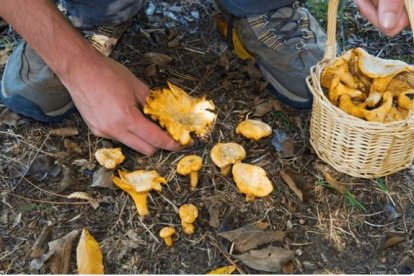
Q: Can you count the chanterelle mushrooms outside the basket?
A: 9